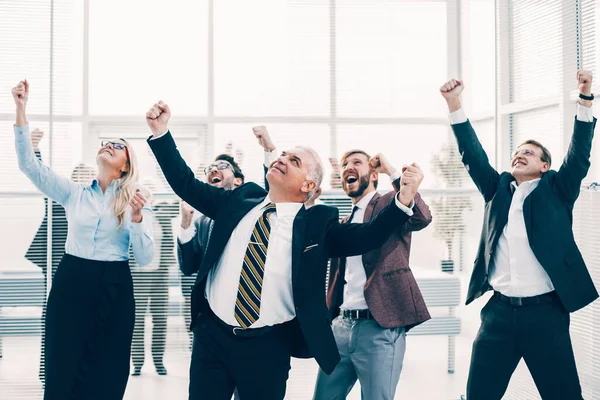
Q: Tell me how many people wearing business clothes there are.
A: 5